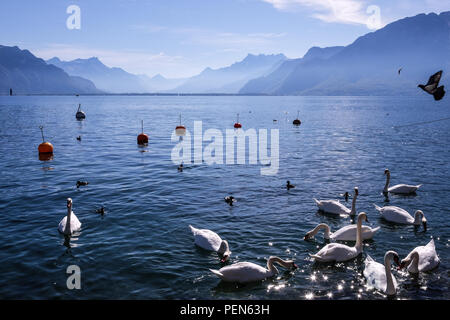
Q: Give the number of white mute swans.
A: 10